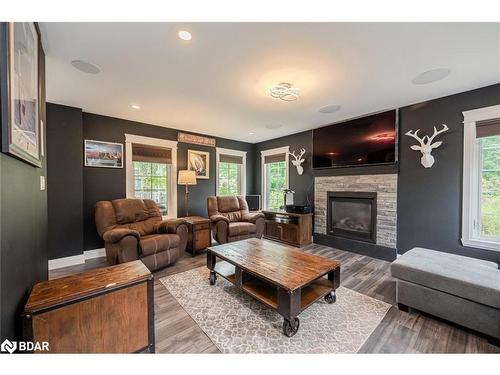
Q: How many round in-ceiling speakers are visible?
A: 4